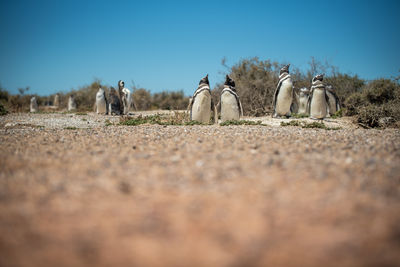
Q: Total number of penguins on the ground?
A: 12